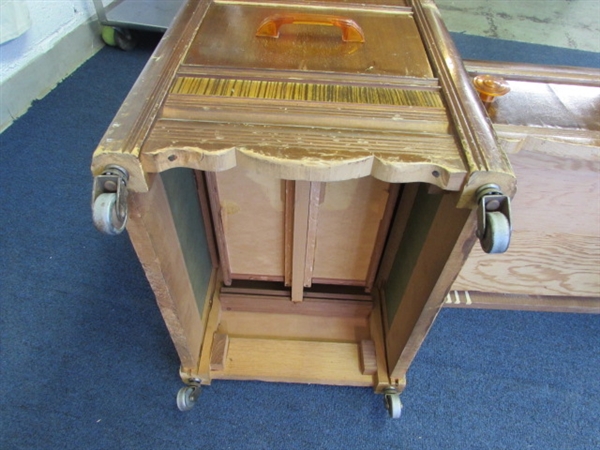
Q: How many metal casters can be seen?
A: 4